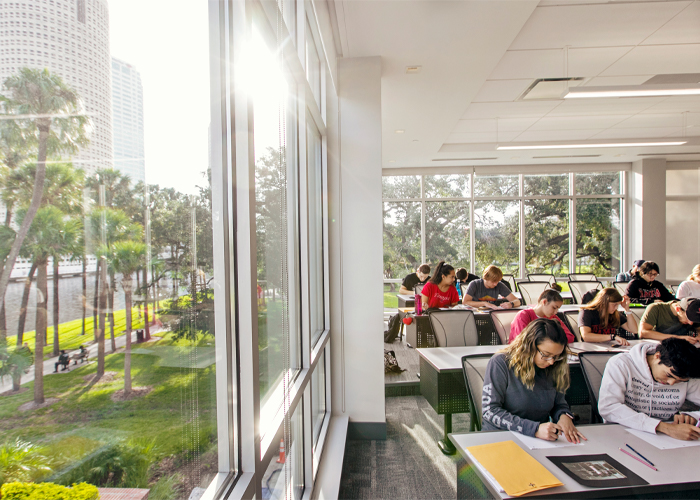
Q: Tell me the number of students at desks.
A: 12